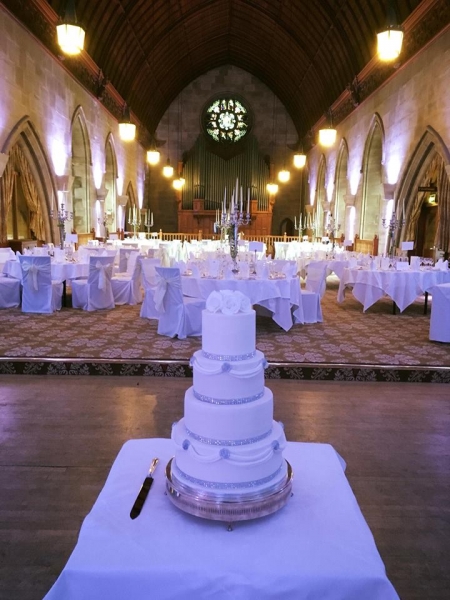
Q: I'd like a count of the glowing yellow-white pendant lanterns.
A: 11